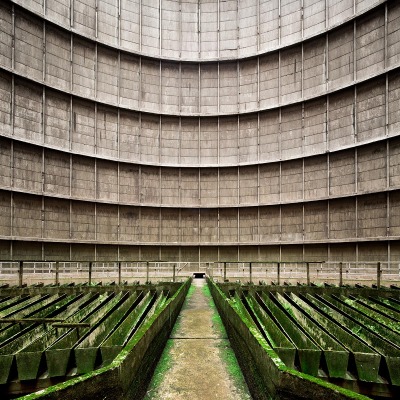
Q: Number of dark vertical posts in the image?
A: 12